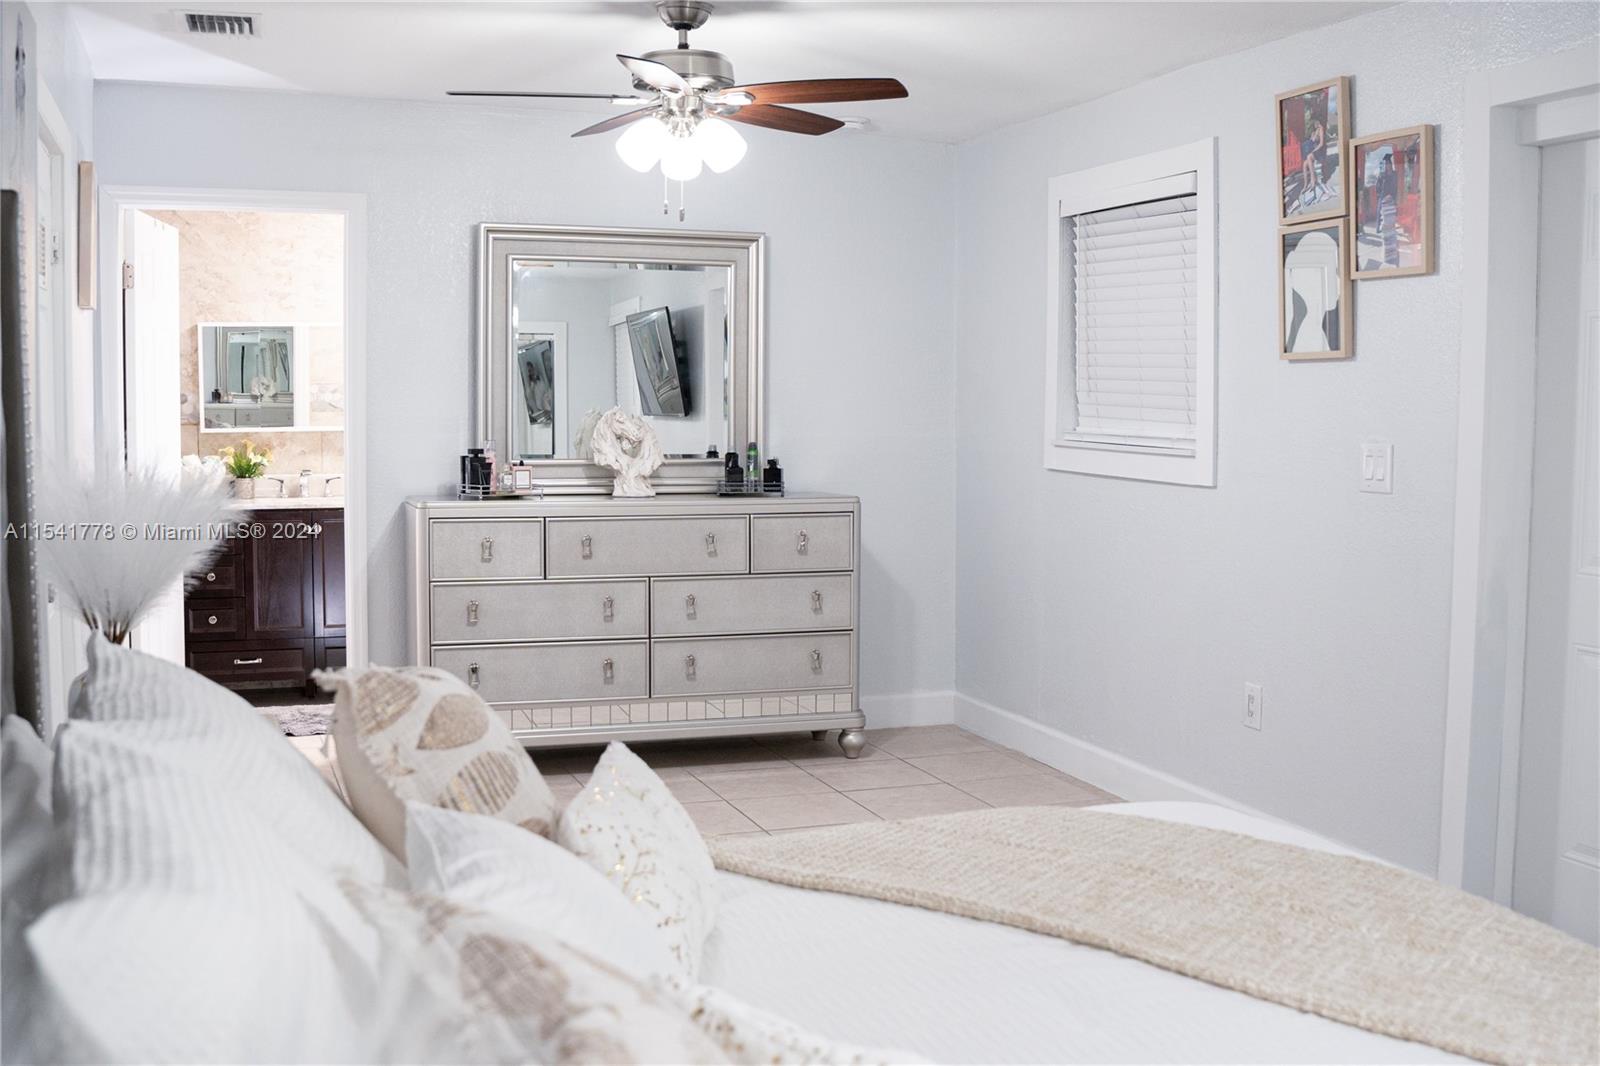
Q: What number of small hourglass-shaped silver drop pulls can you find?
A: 12